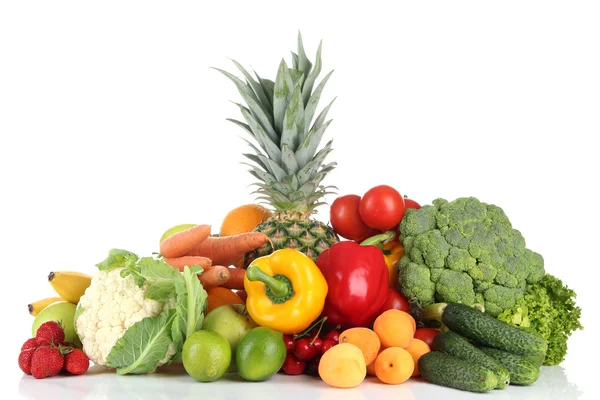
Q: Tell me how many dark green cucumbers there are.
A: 4